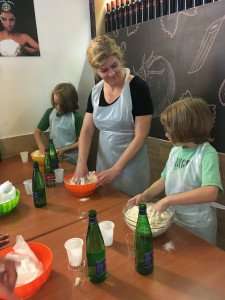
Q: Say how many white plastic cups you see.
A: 5